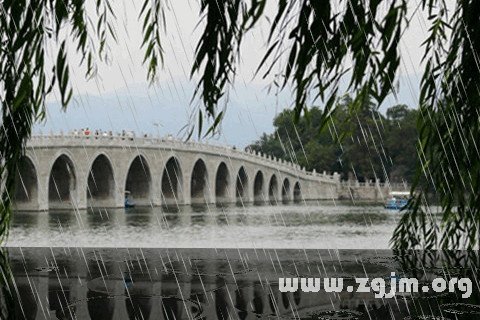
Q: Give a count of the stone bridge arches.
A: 12